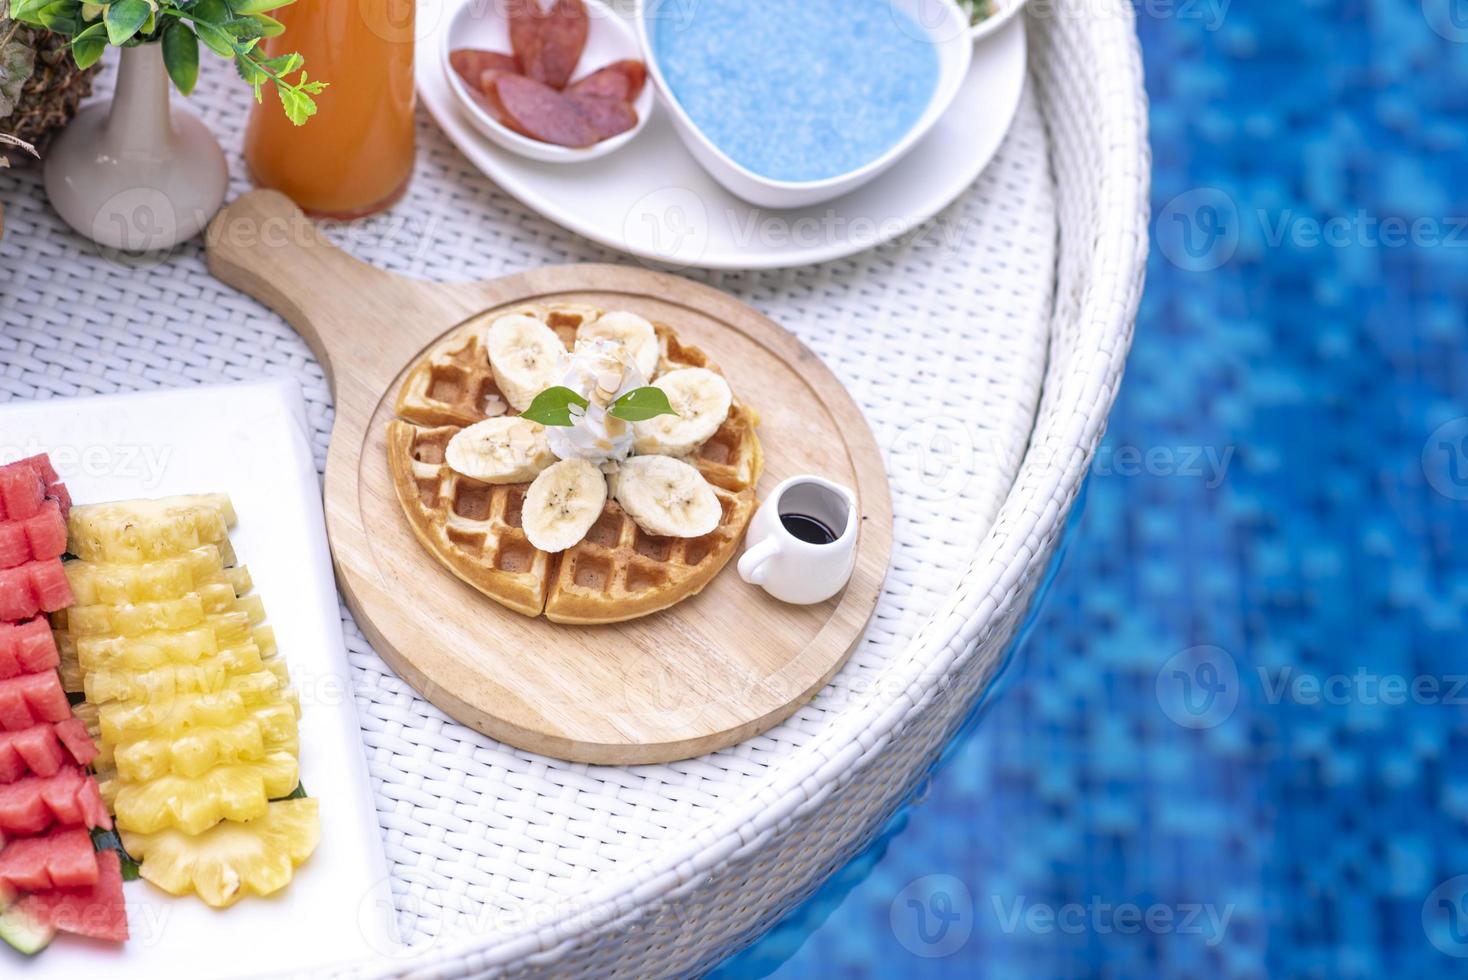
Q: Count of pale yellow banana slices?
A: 6